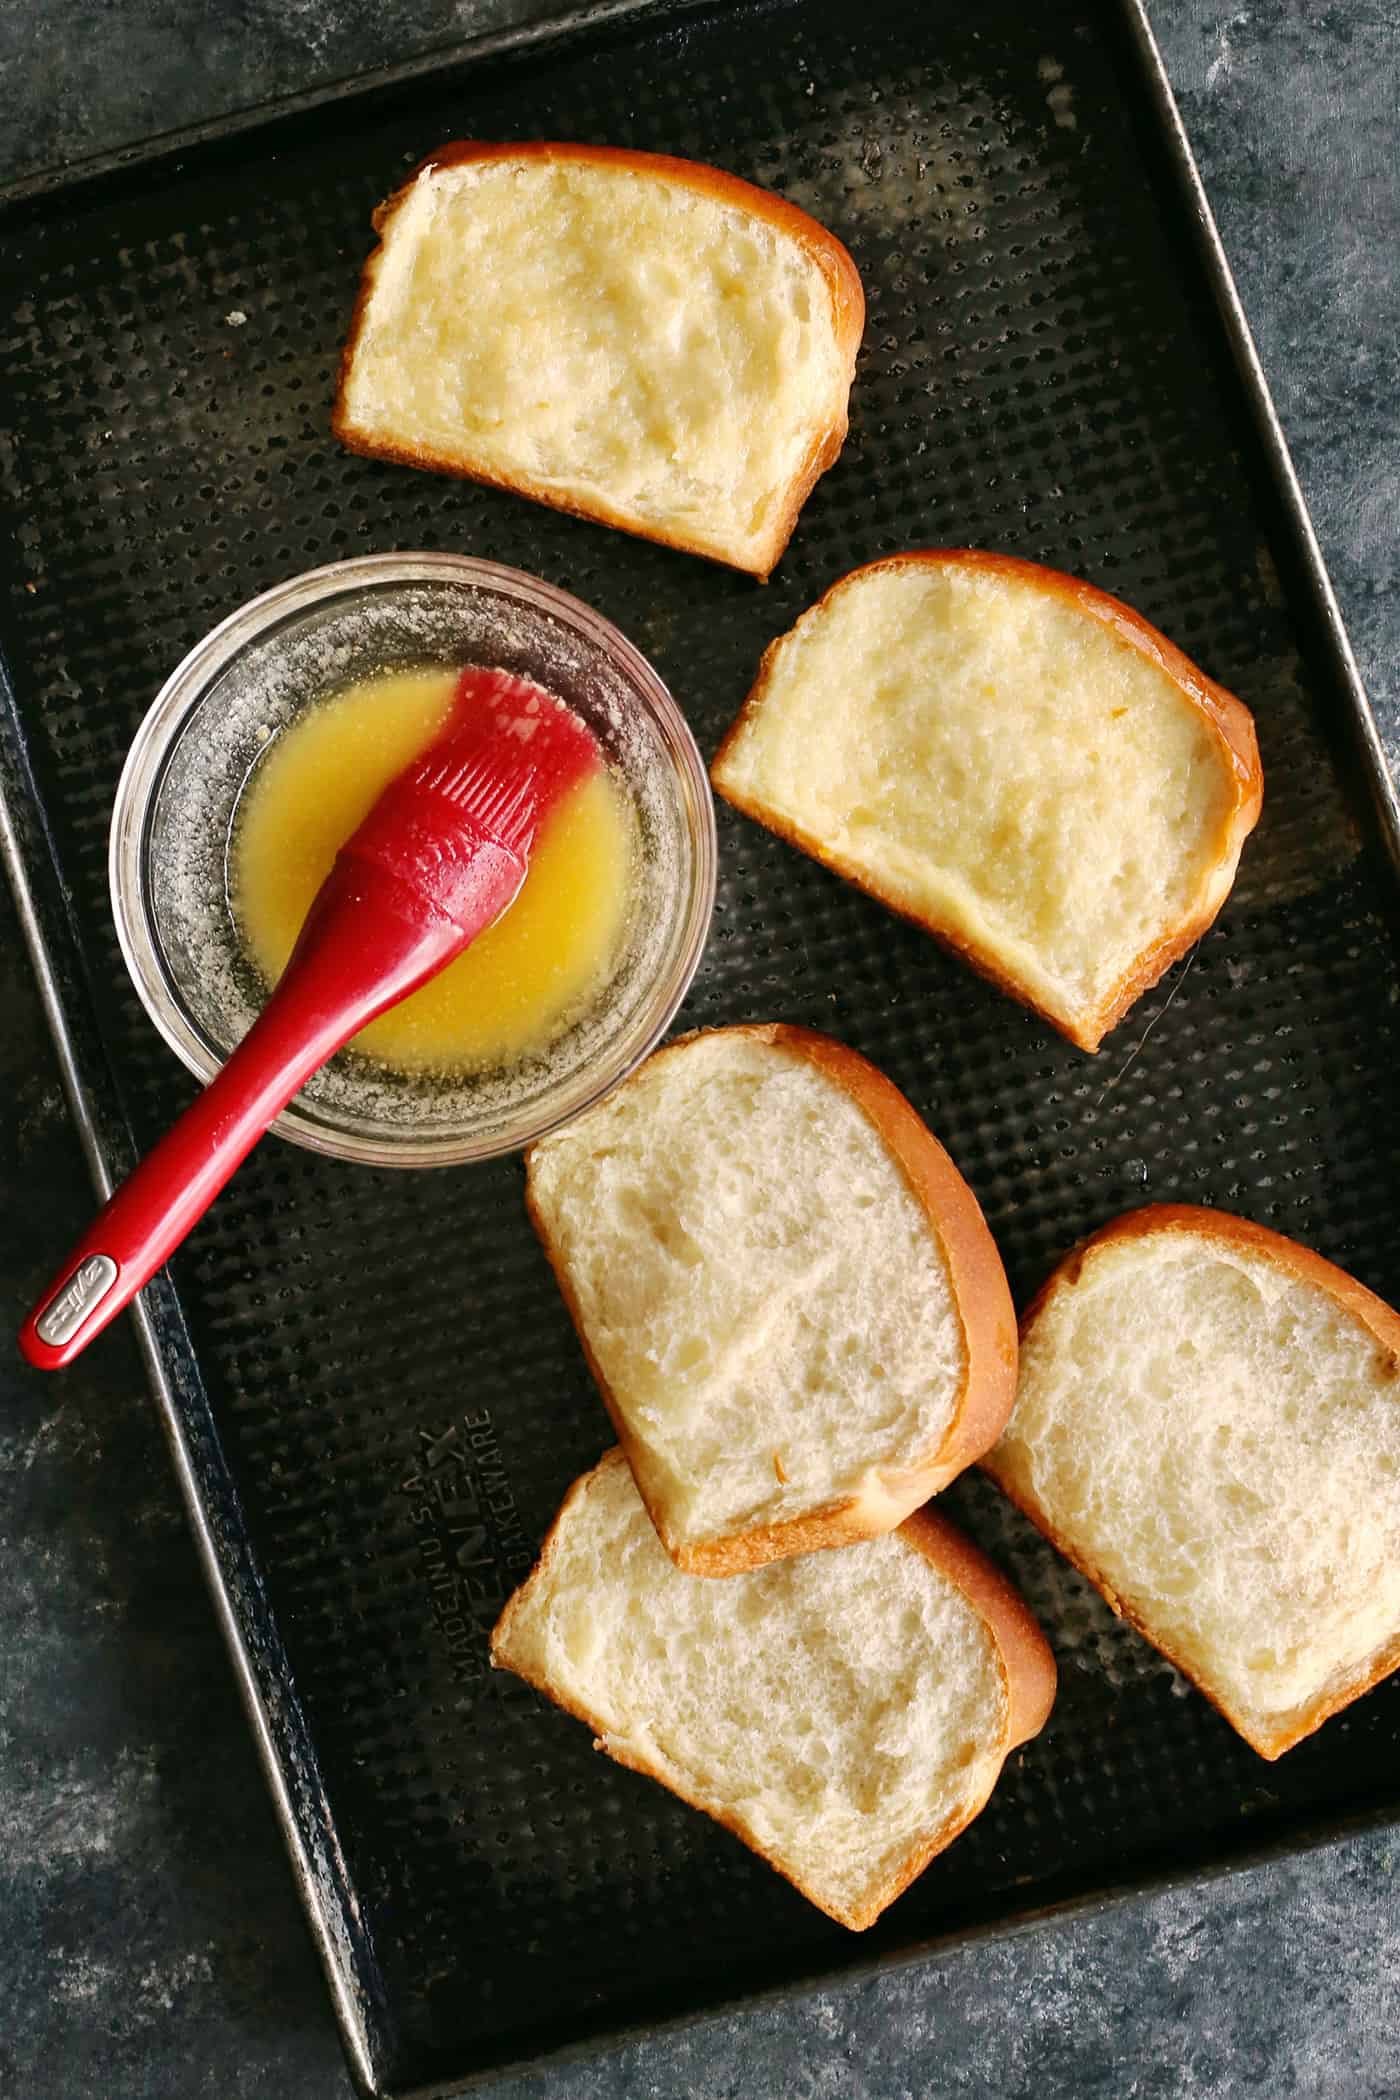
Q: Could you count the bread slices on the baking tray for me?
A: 5